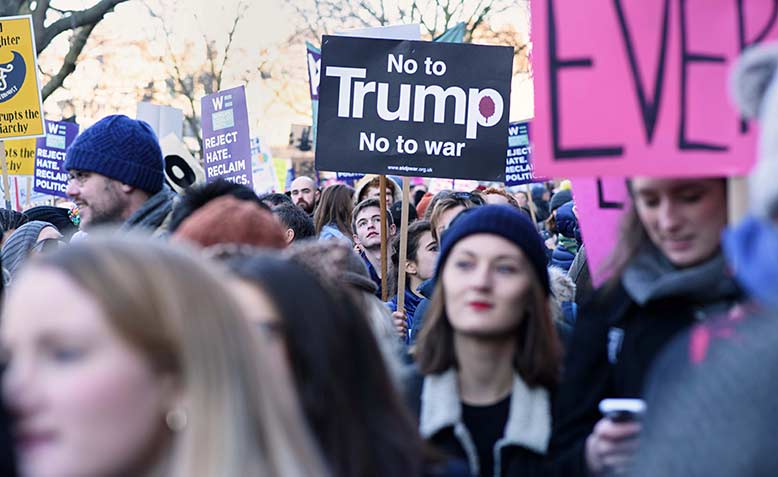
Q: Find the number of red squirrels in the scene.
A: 0